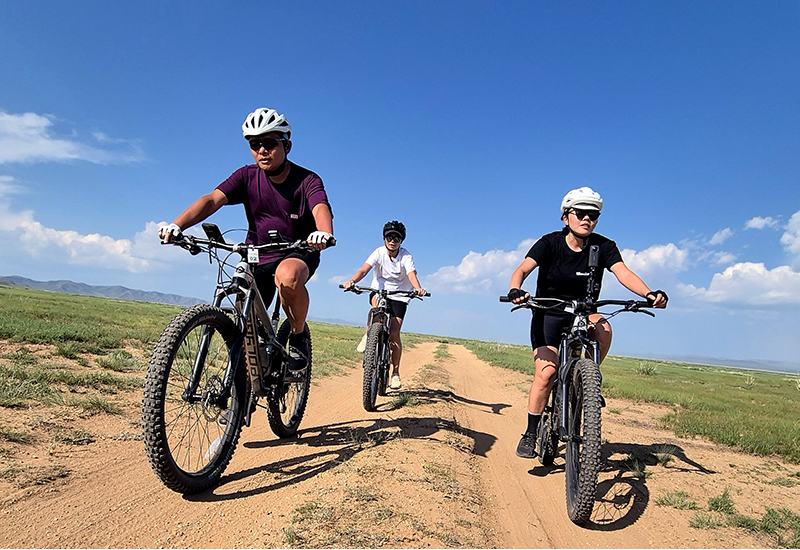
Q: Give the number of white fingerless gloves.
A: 2